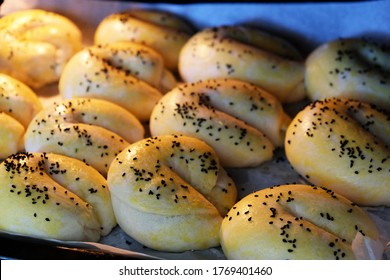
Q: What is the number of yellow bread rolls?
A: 12